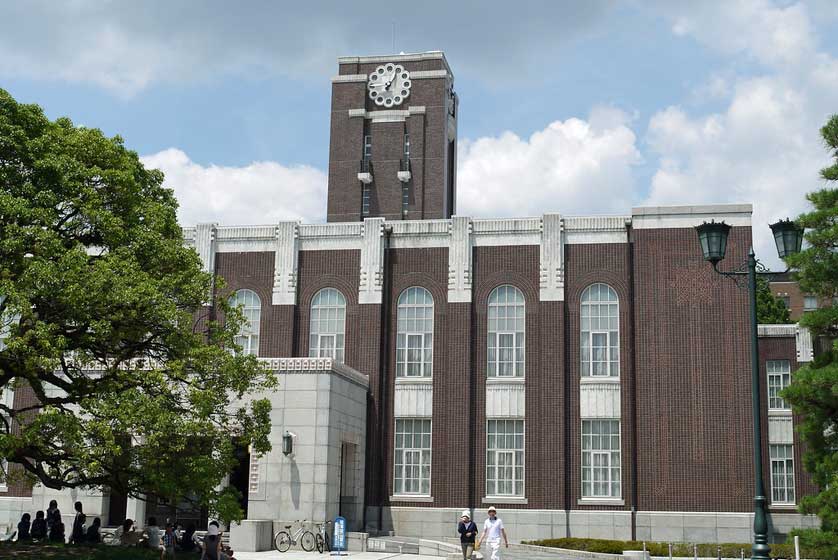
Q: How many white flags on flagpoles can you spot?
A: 0